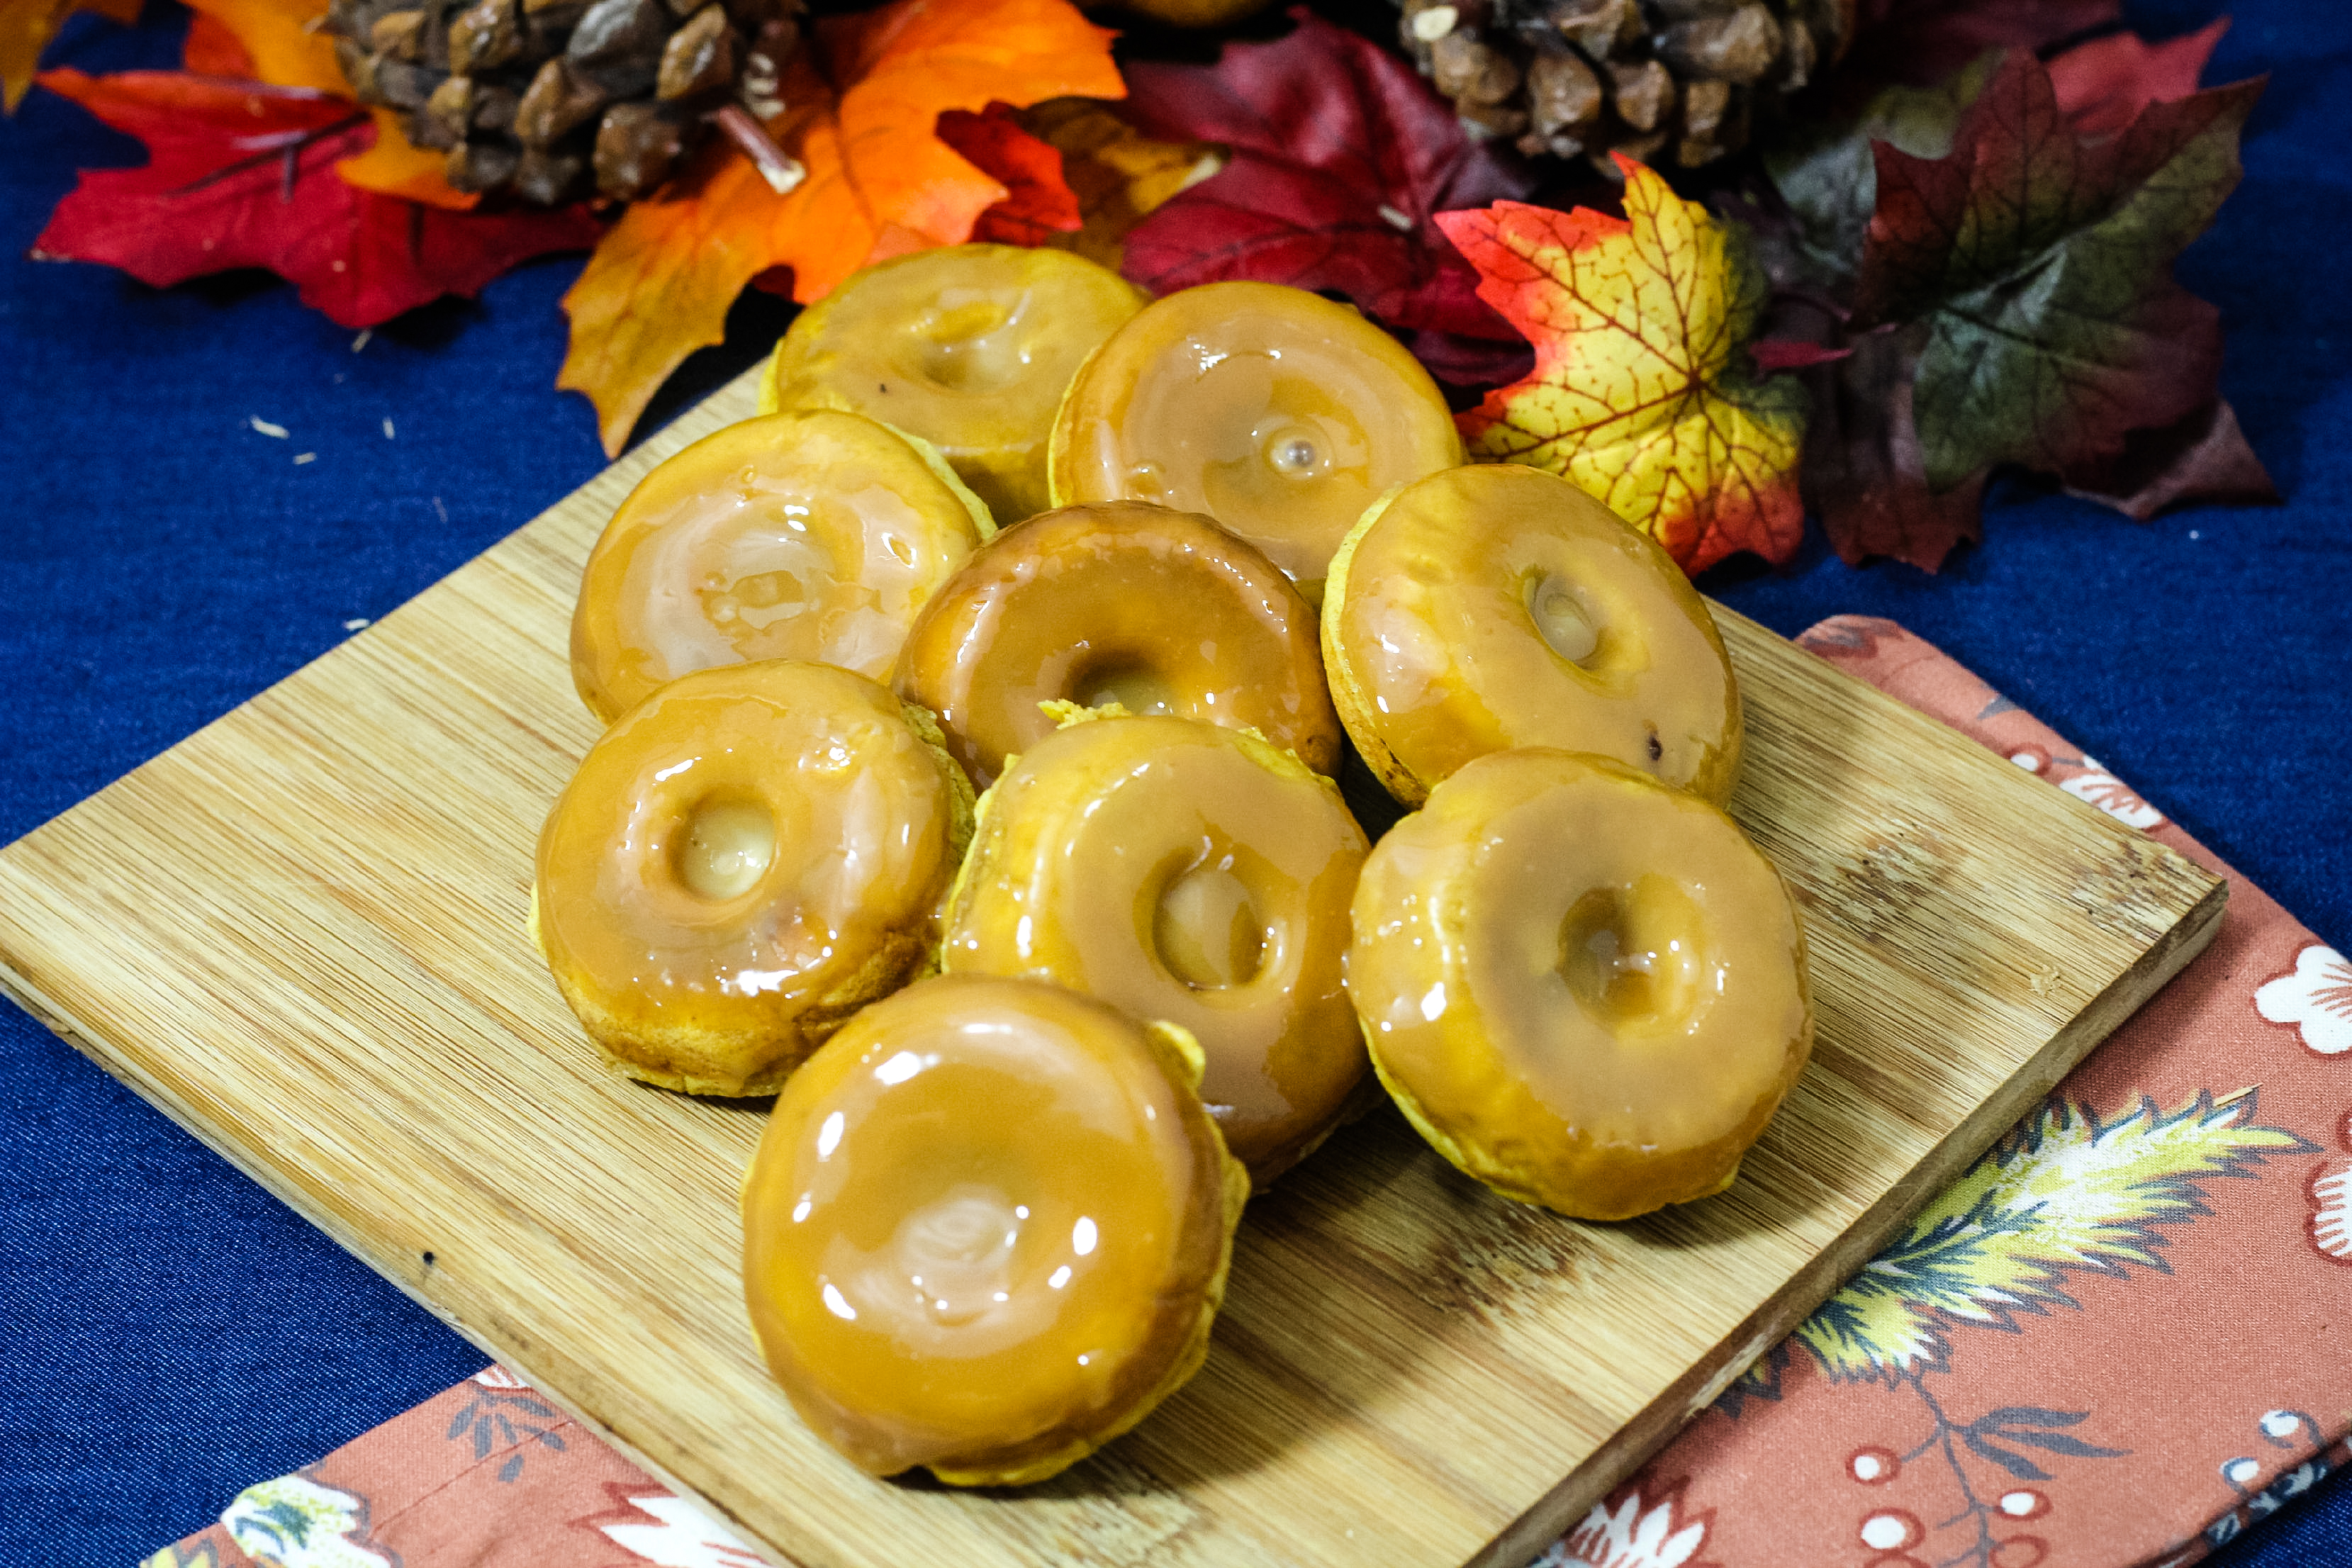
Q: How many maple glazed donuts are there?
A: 9